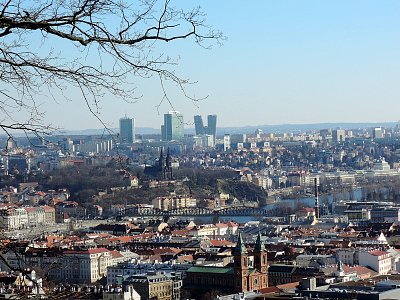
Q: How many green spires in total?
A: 2